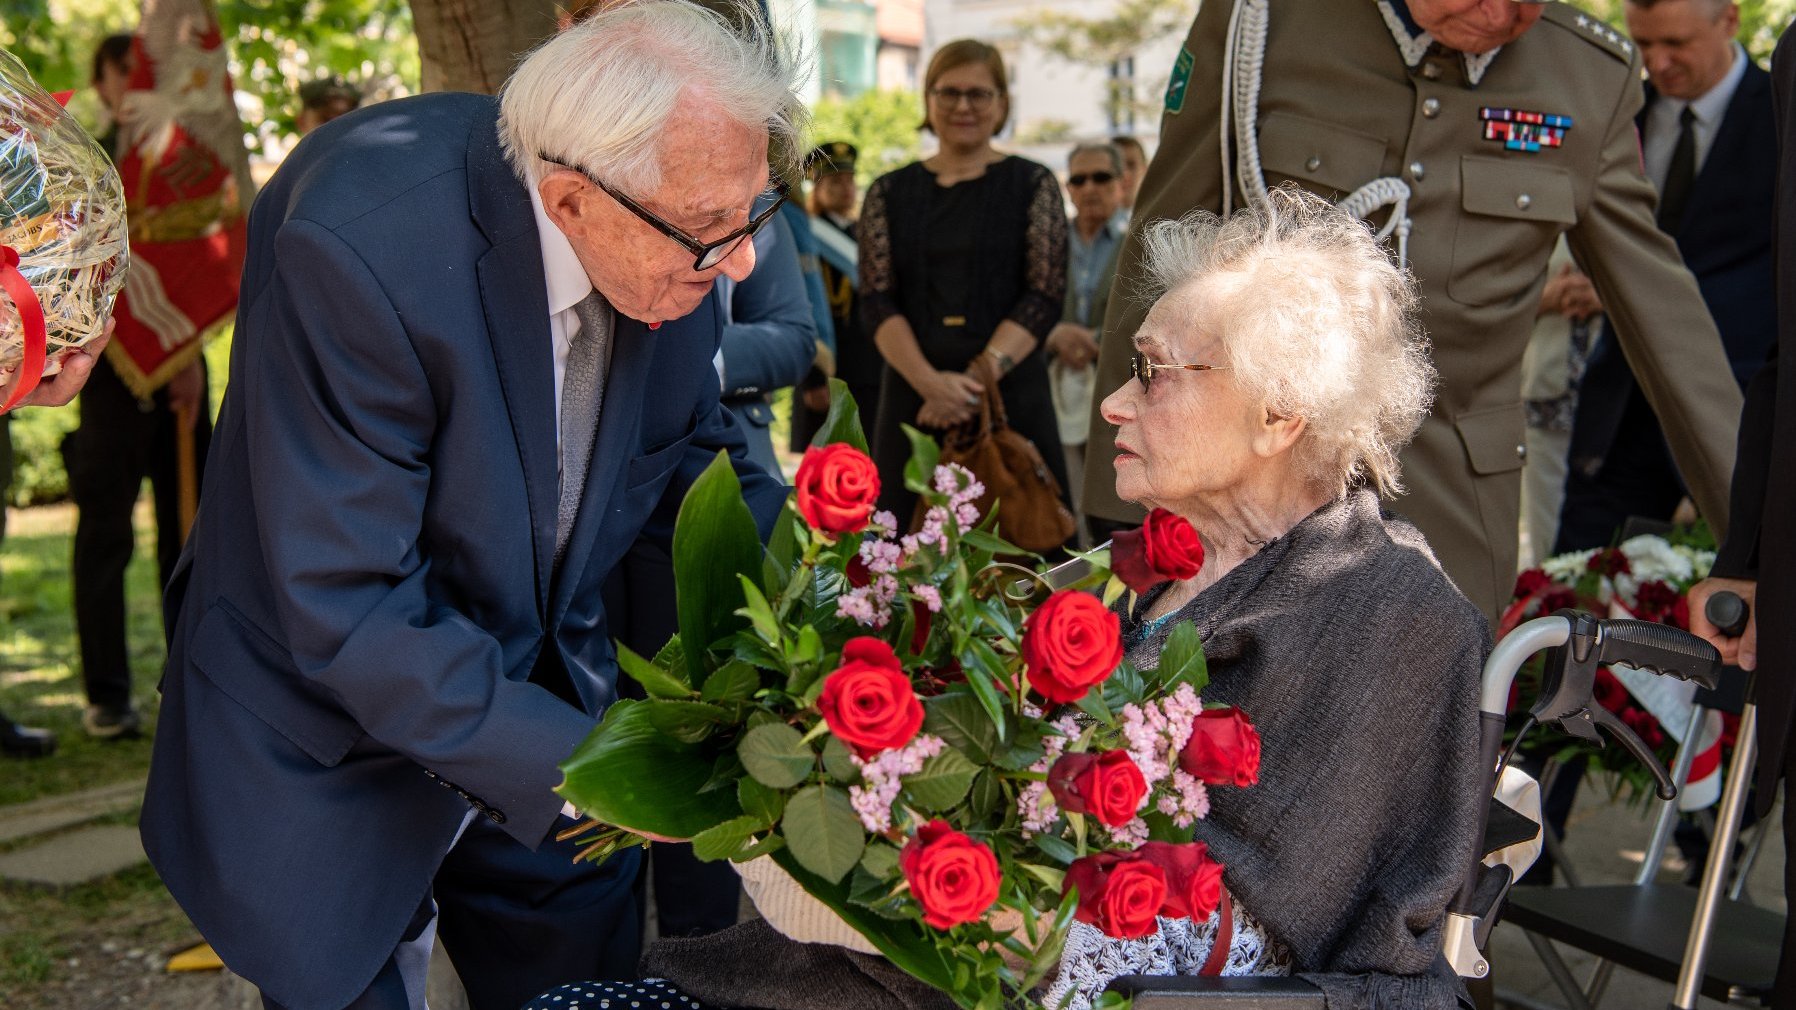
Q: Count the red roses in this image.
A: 9